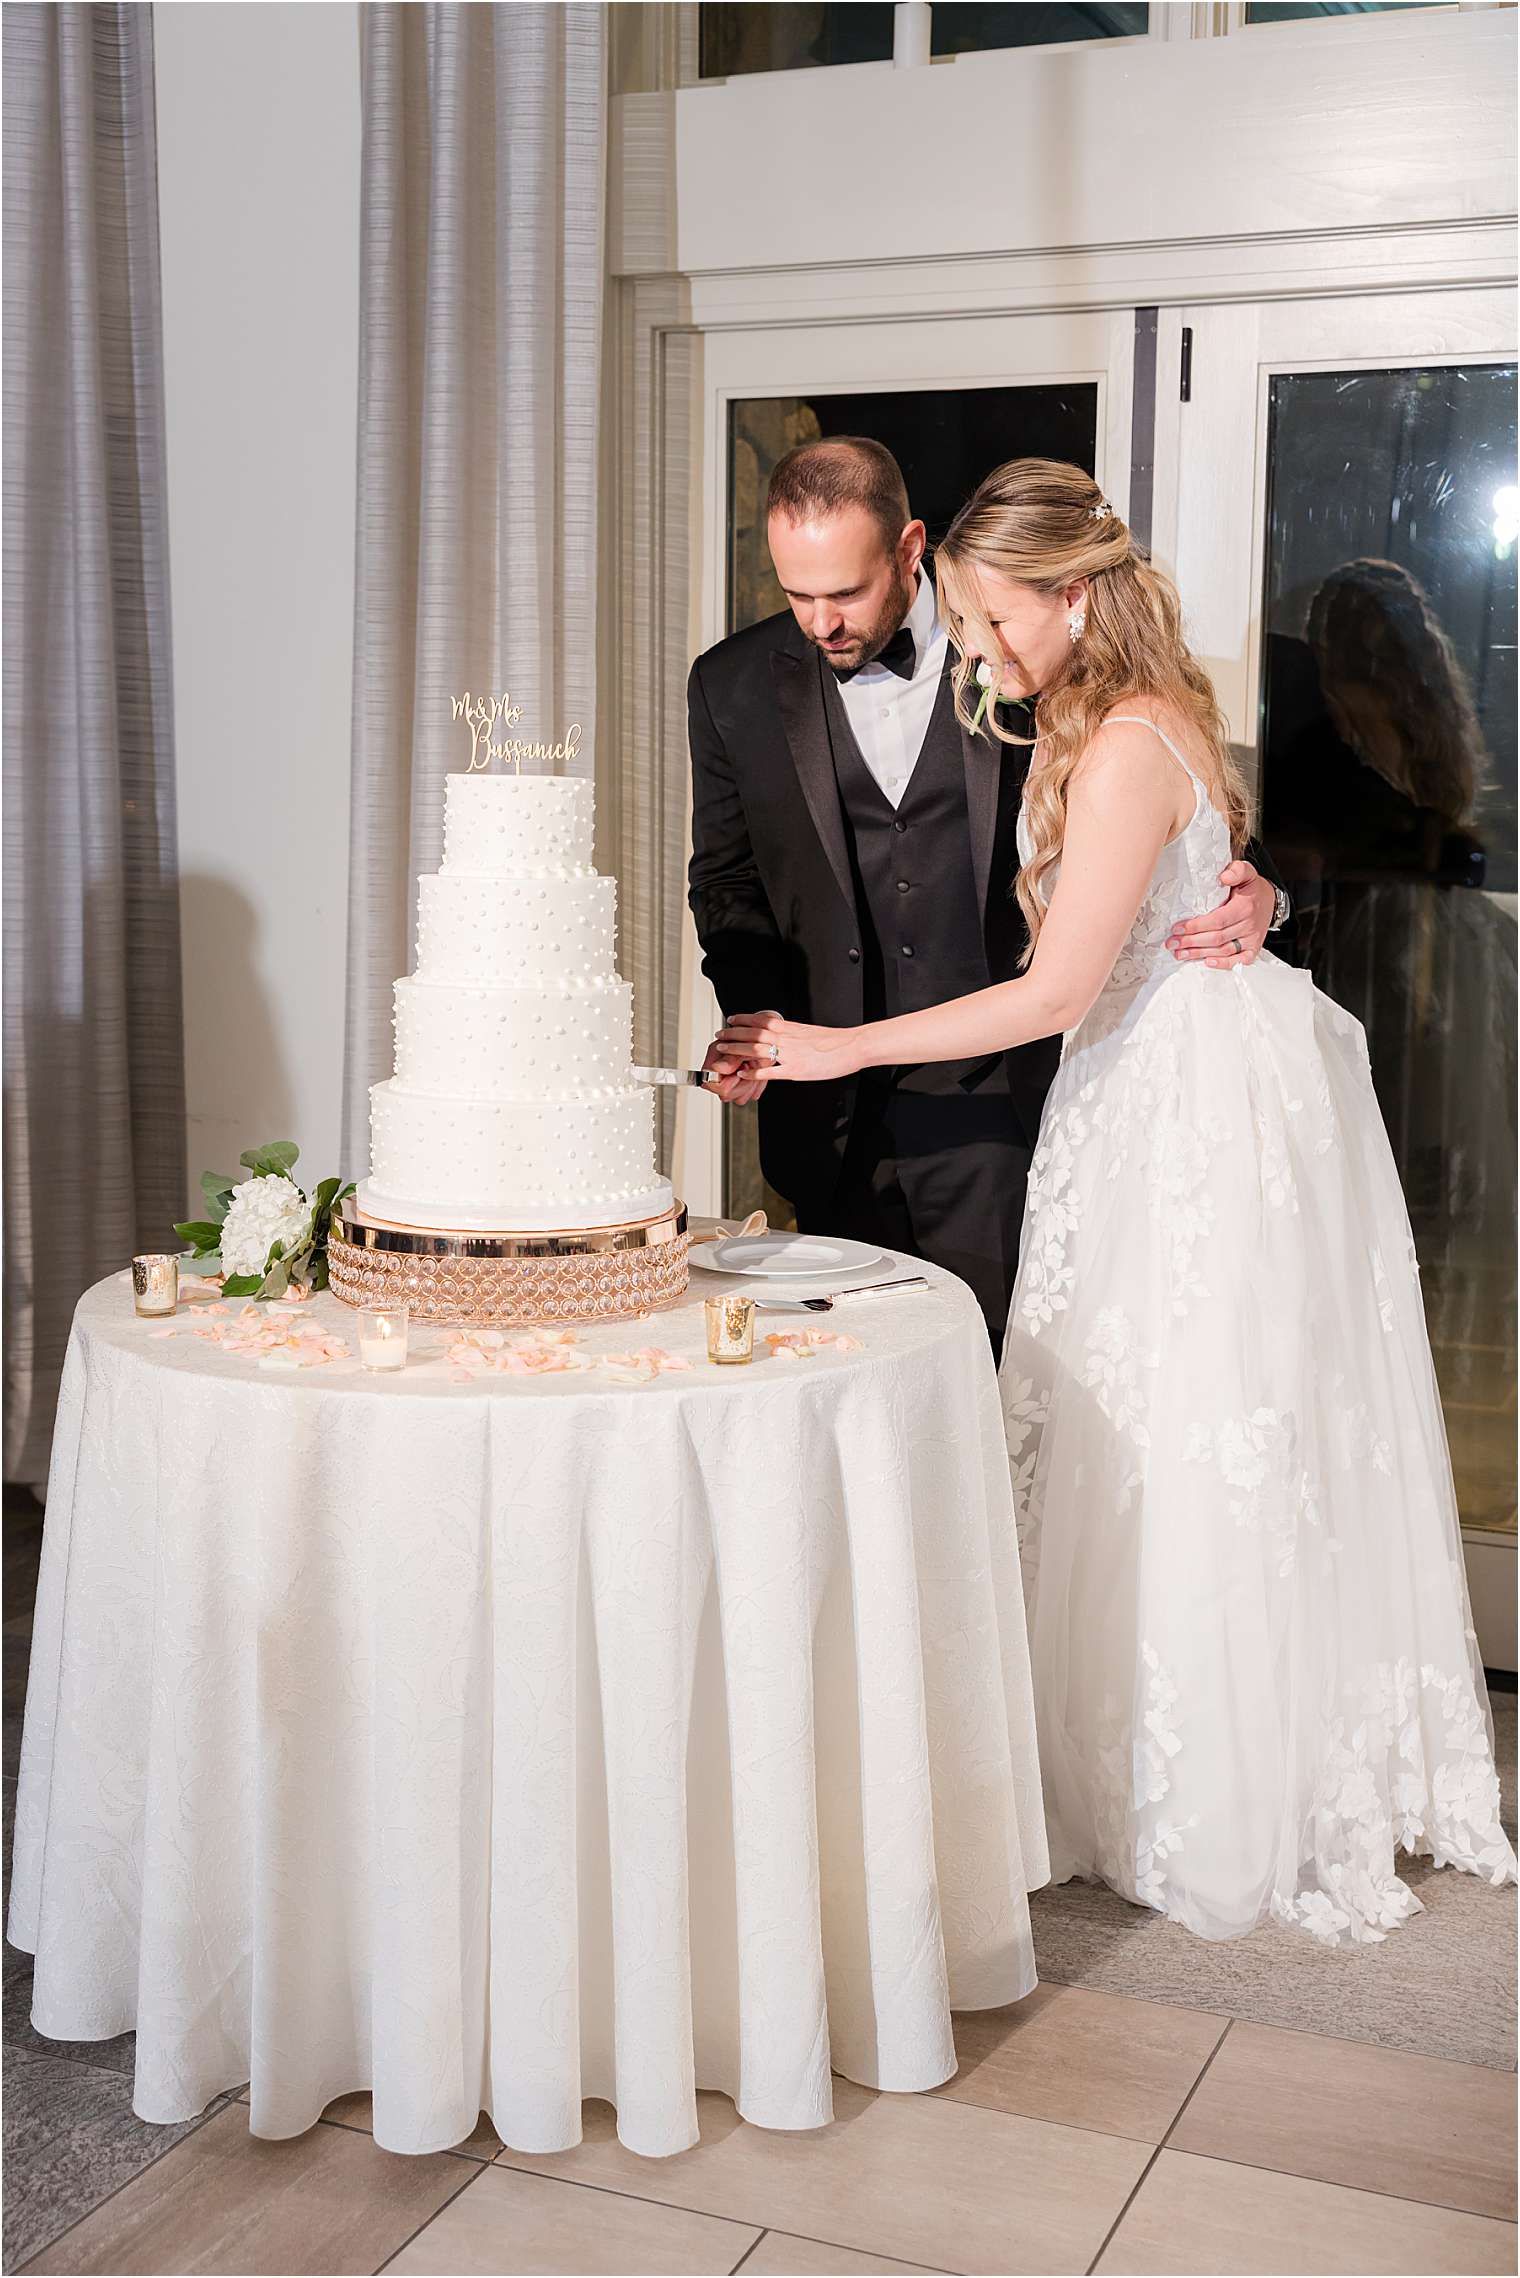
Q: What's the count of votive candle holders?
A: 3